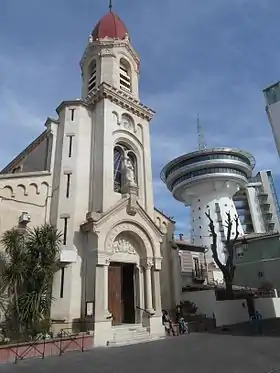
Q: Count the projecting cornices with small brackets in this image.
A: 1